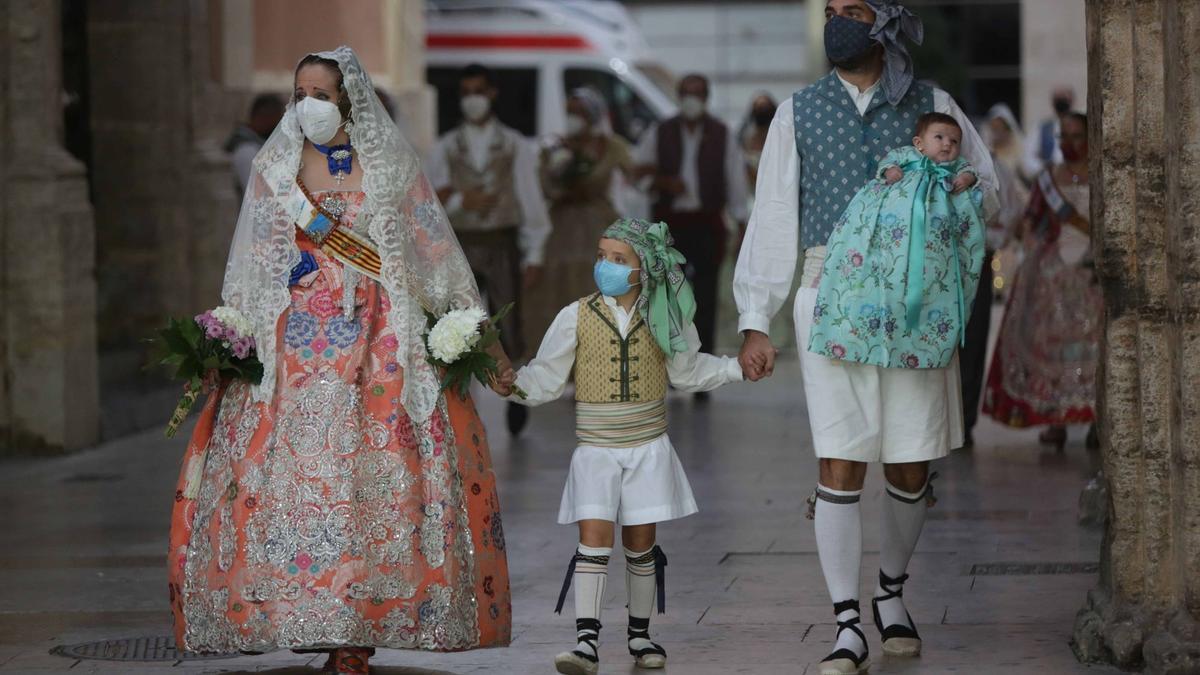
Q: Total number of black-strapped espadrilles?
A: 4